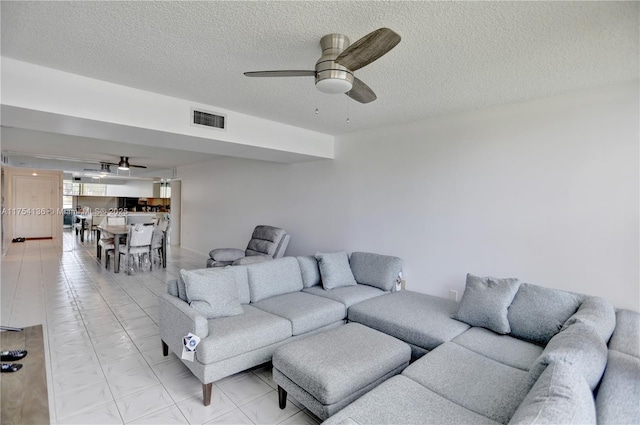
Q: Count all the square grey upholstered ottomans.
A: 1